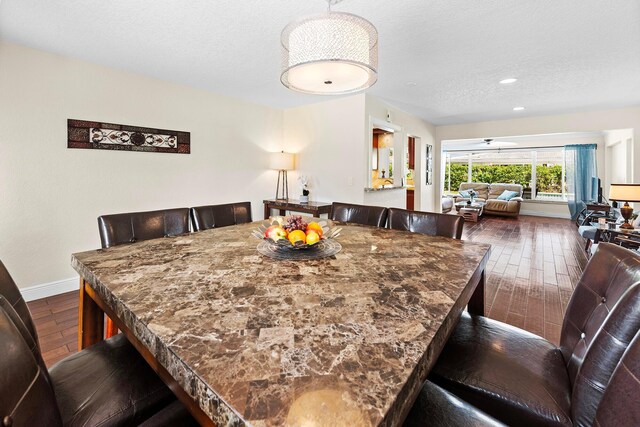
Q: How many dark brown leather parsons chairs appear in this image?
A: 8